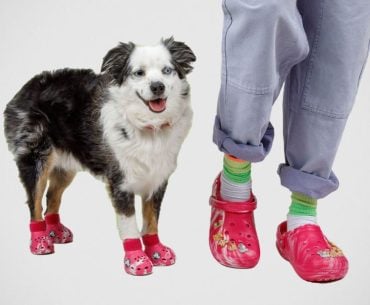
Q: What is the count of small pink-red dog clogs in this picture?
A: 4